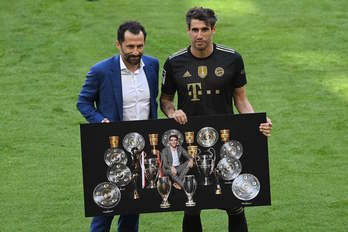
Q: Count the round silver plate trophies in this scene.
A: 9